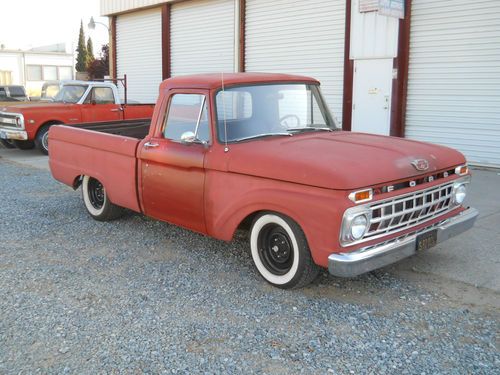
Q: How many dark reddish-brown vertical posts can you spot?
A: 5